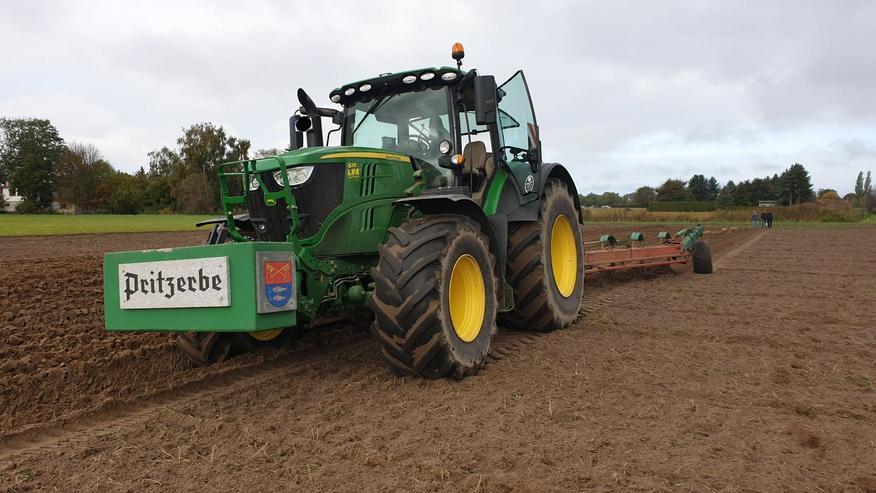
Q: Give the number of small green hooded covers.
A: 3